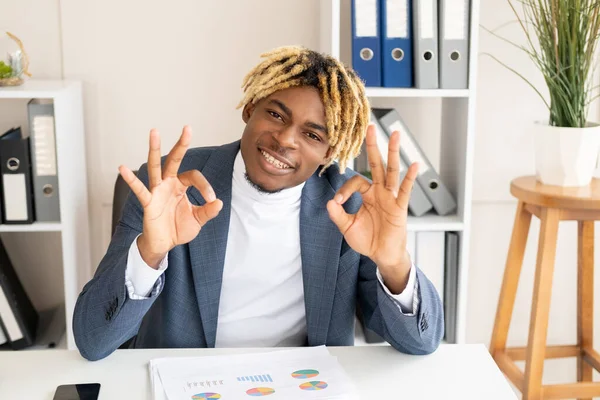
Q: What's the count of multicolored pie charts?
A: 4